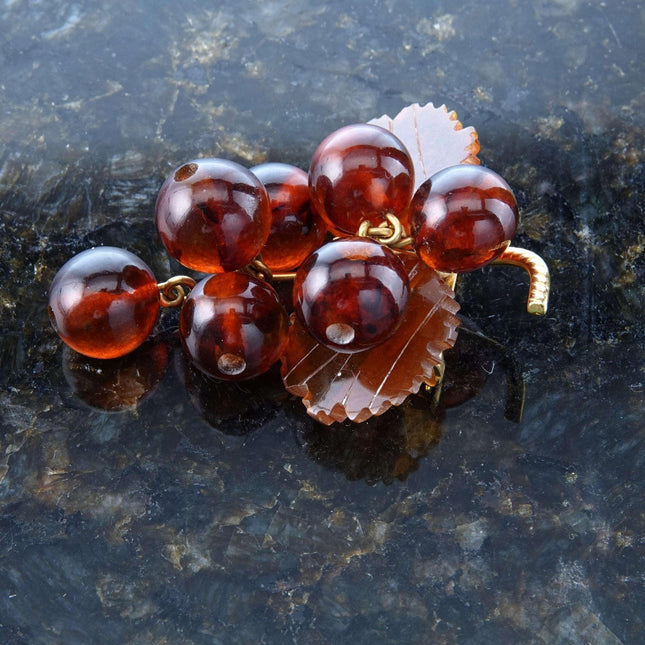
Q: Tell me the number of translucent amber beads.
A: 7